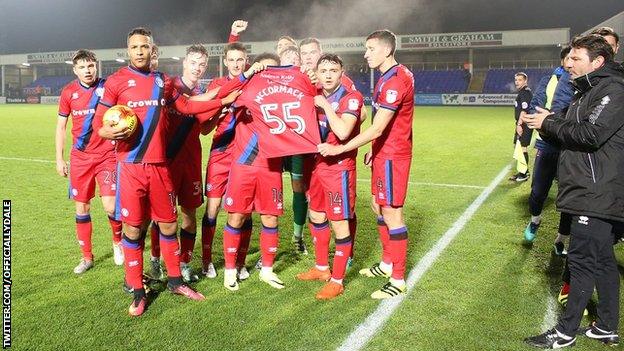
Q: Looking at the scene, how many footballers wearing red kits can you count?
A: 10